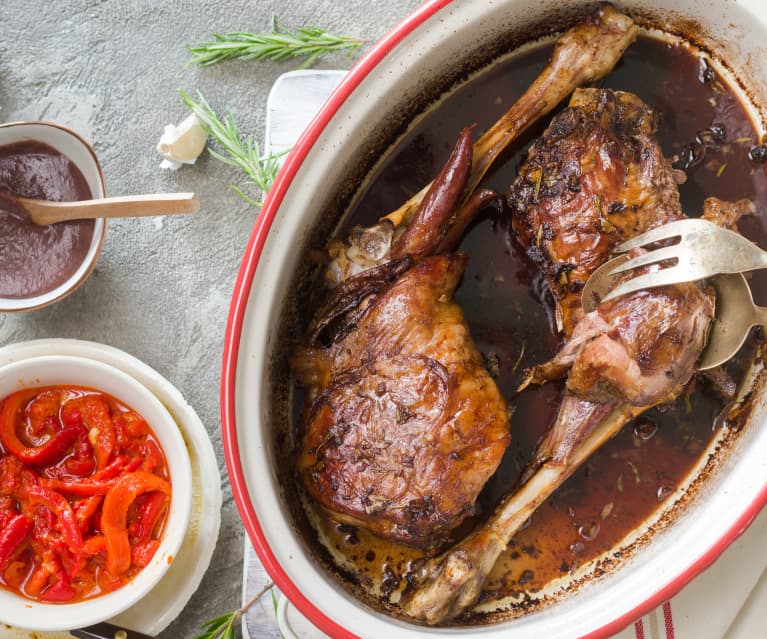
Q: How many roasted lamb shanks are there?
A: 2